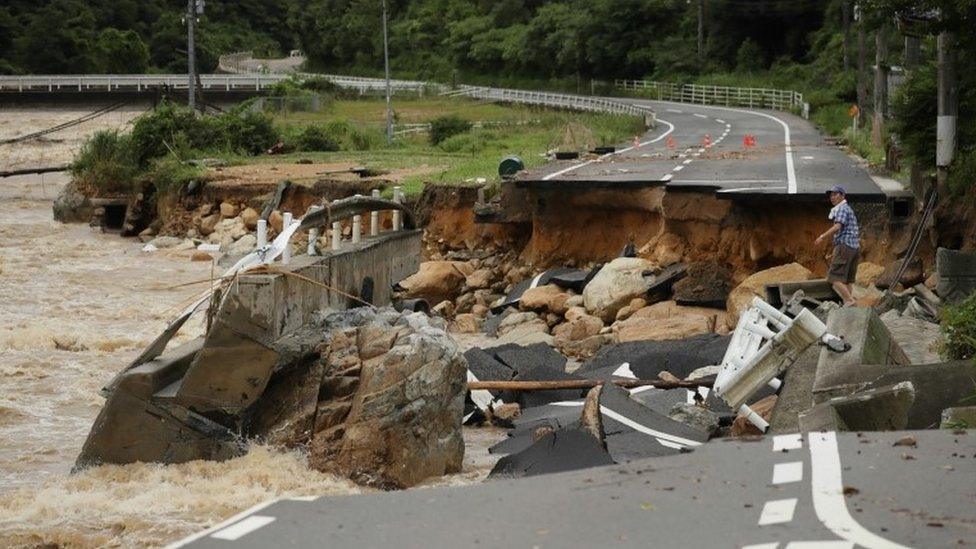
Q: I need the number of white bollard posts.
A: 7